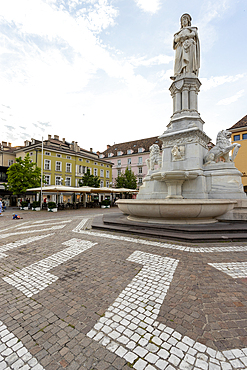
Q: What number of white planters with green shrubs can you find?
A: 4